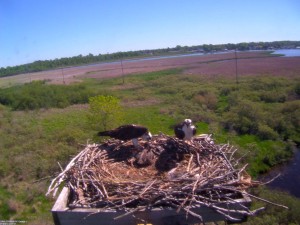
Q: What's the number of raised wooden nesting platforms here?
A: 1